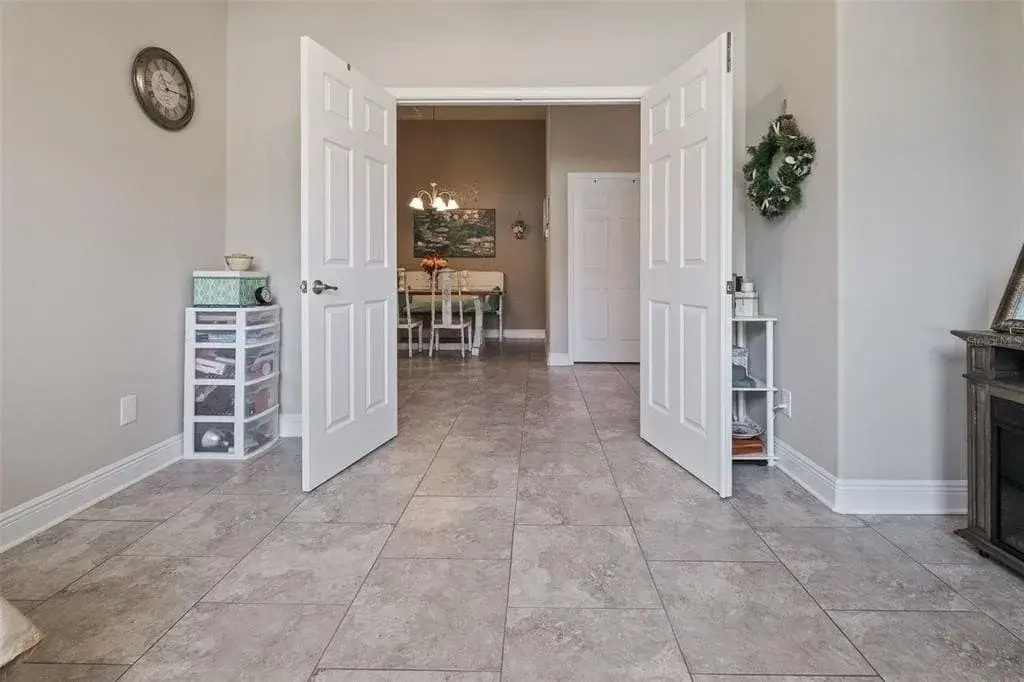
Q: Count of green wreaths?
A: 1